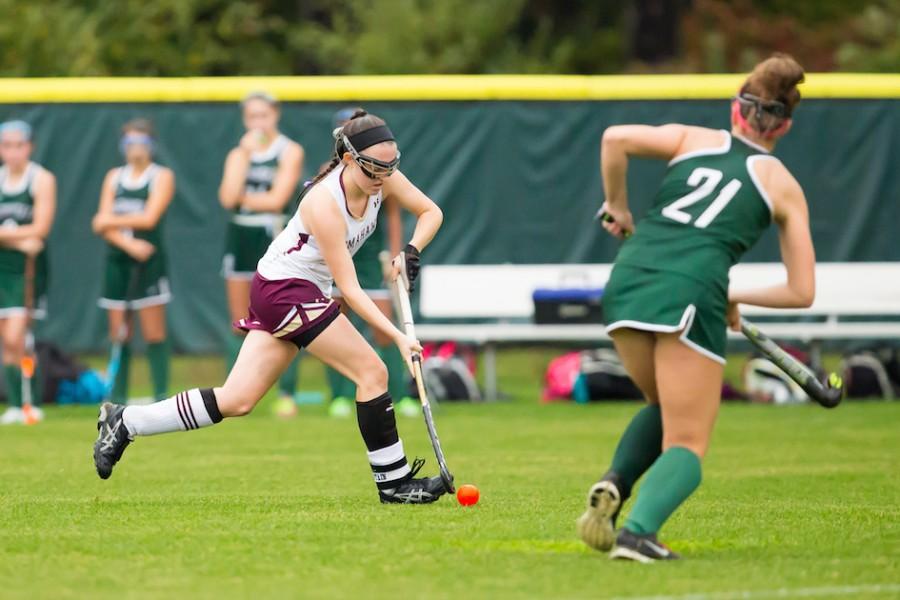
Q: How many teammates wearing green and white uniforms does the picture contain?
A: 5